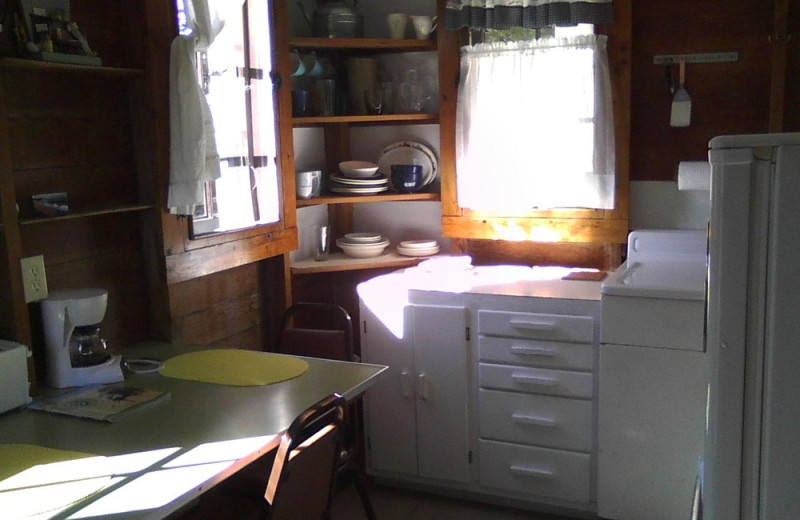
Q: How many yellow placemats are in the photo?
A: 2